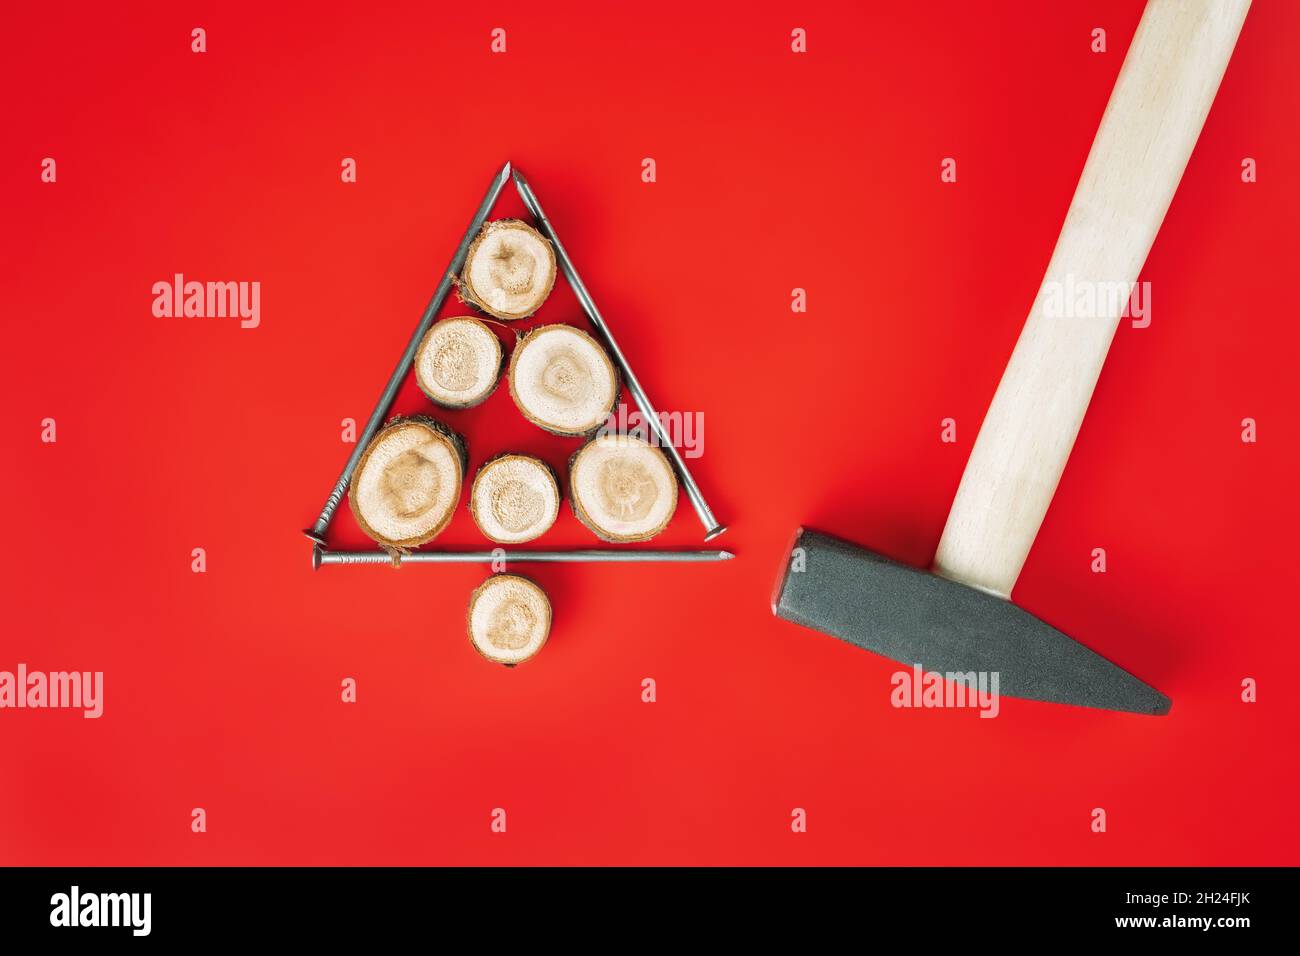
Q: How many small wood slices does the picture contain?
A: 7